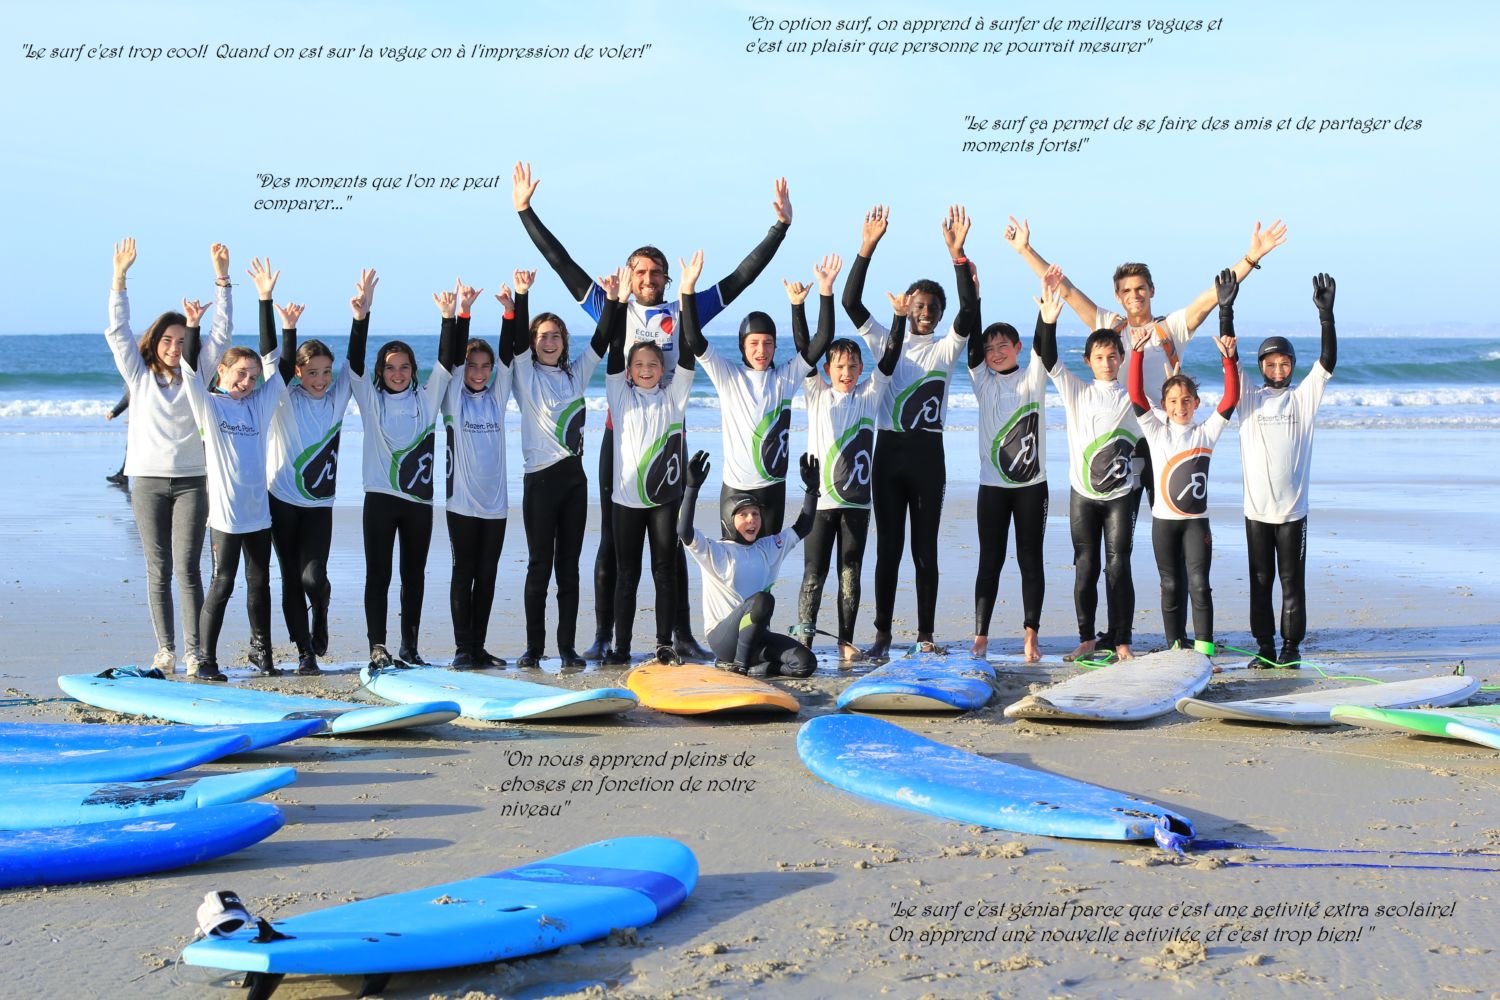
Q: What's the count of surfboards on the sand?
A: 13